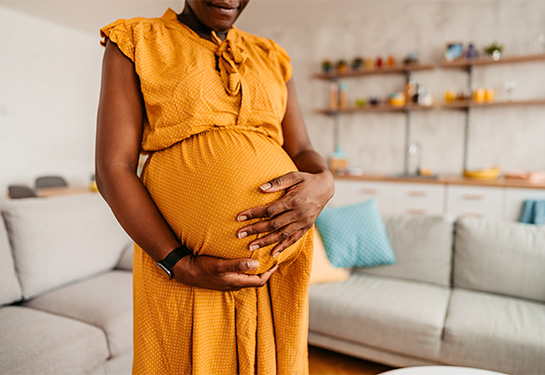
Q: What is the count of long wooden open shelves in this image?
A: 4